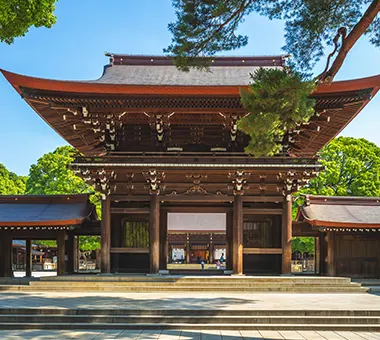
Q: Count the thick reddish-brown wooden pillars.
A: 4